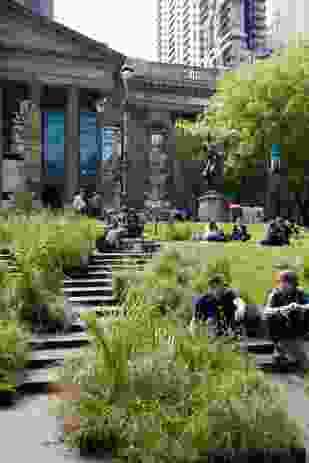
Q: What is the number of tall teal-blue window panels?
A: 2